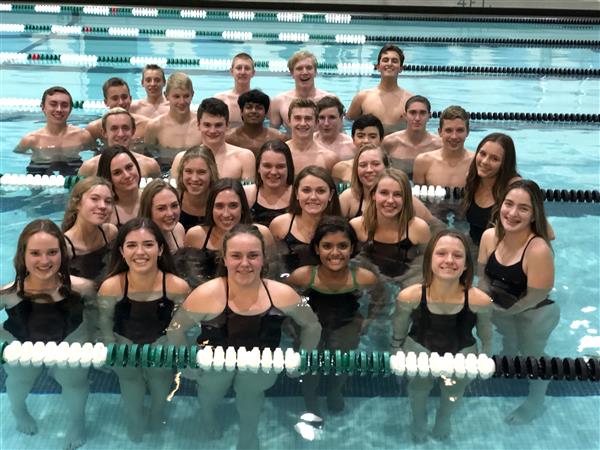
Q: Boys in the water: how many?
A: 15